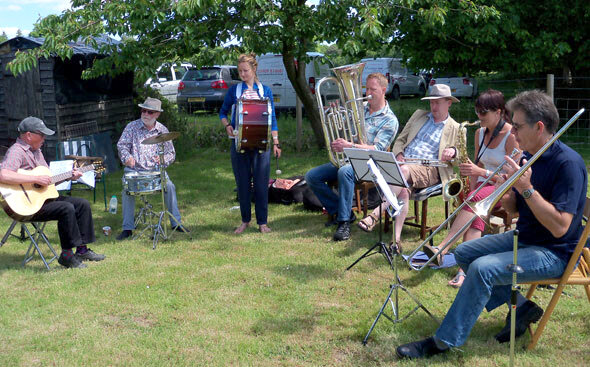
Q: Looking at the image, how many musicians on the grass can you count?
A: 7